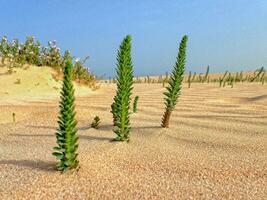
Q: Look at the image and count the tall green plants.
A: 3